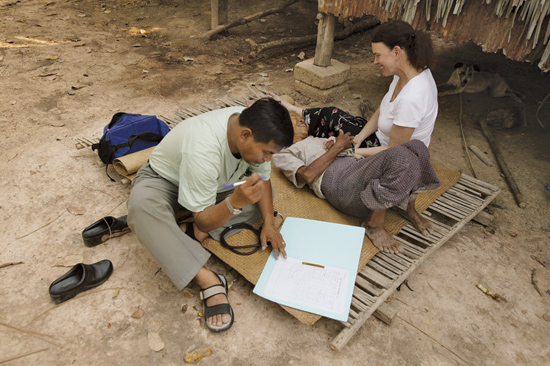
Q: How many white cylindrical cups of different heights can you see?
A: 0